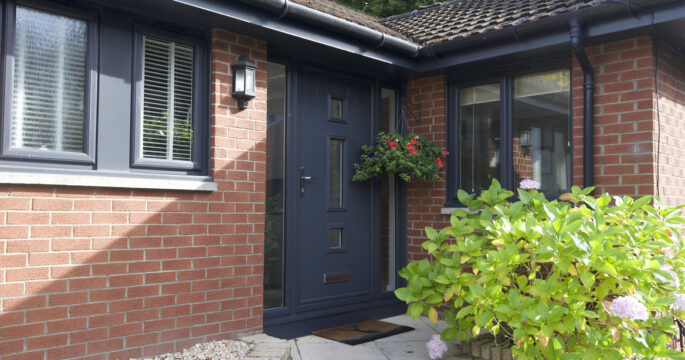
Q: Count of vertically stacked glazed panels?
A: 3